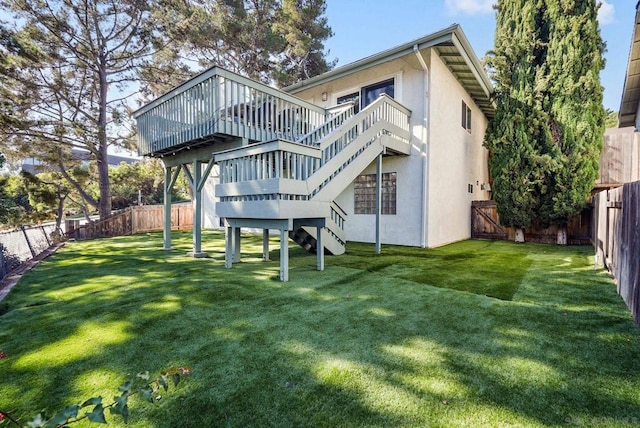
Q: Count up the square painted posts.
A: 8